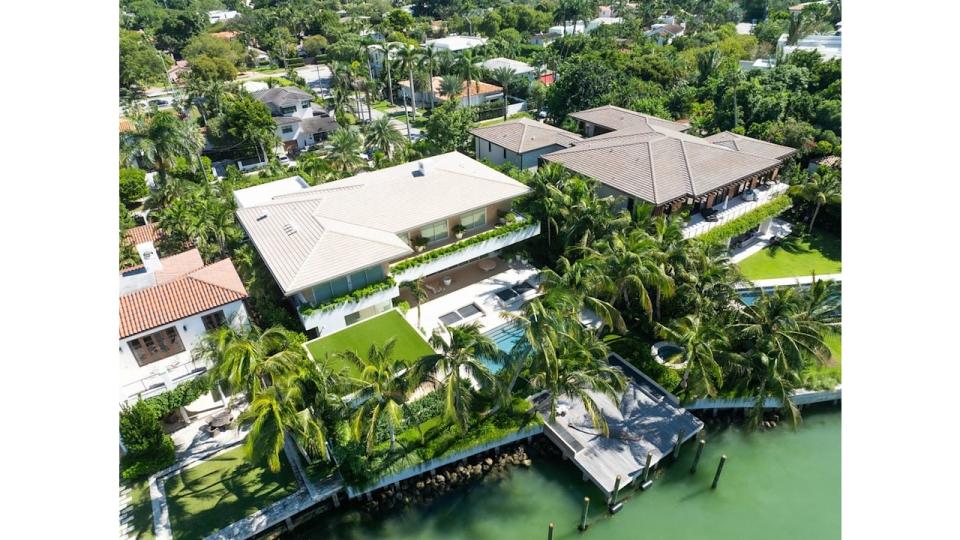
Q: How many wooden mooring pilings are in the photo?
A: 7